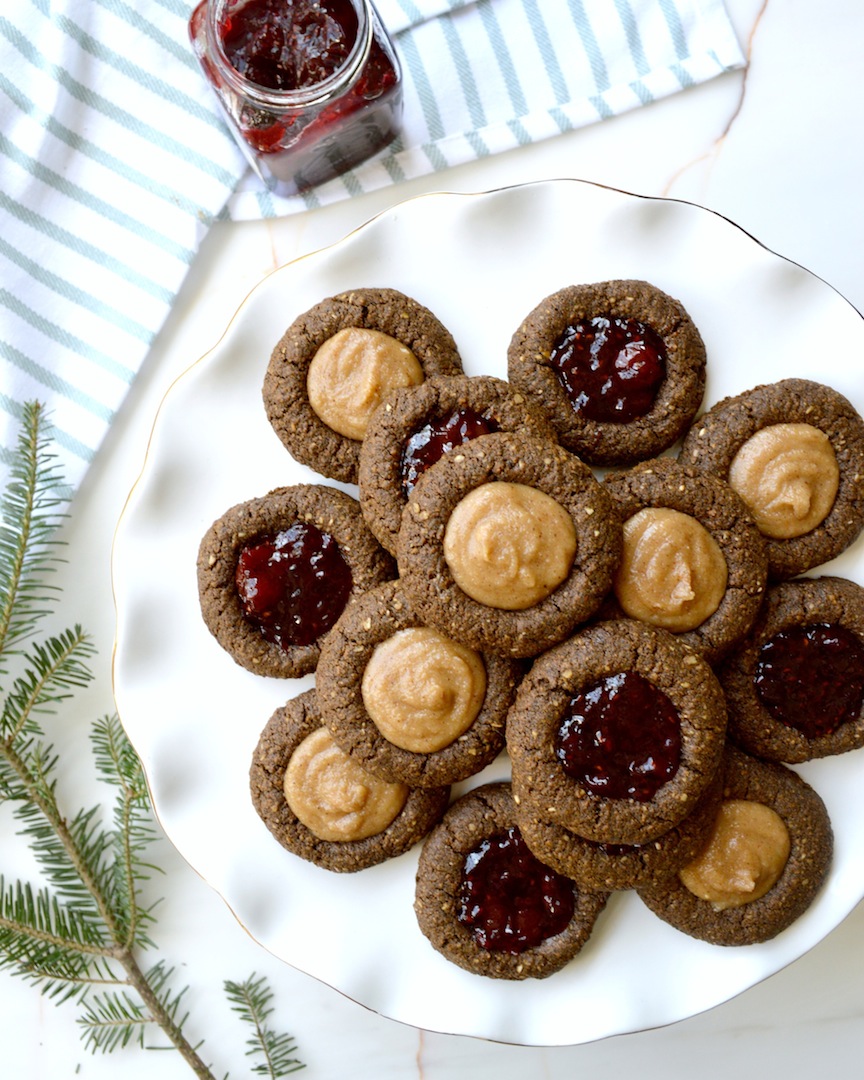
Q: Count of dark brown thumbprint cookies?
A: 14